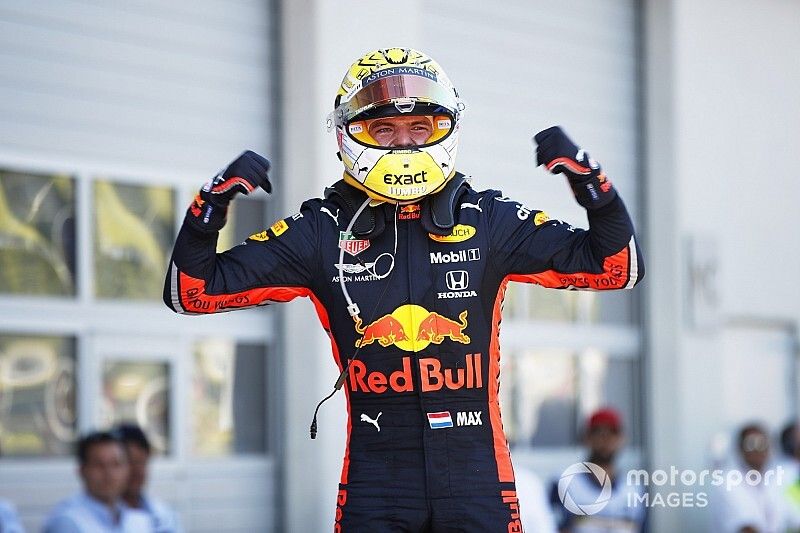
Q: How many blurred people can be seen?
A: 5